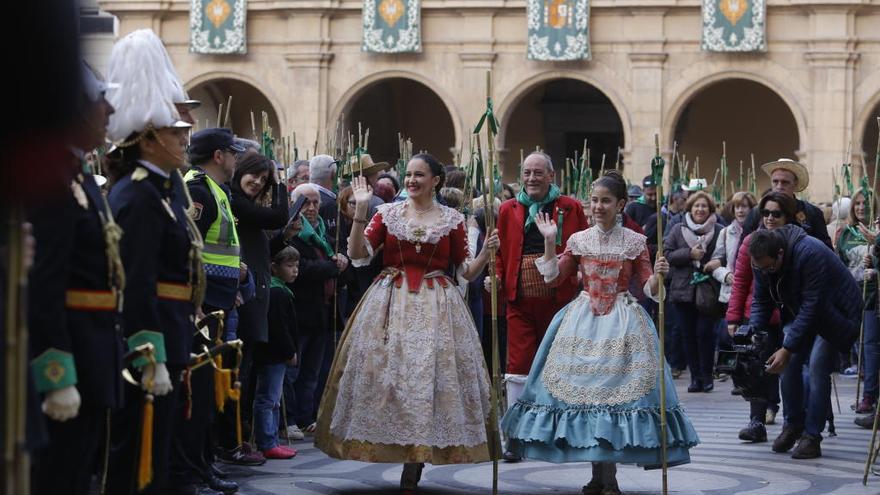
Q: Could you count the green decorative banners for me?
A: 4